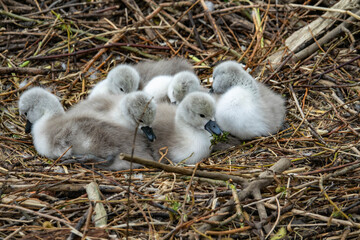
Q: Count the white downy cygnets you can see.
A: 6